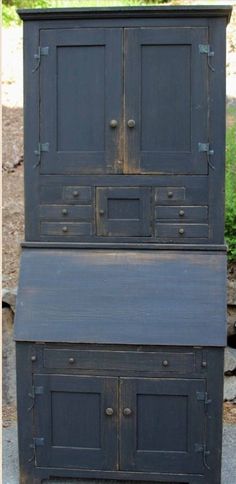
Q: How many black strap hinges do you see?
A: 8